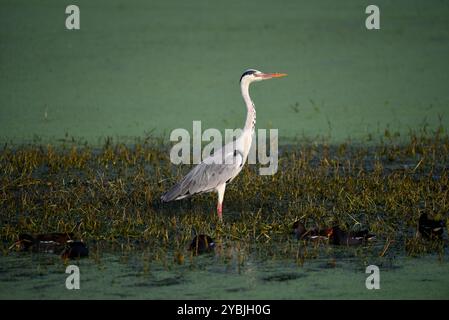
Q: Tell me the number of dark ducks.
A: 6